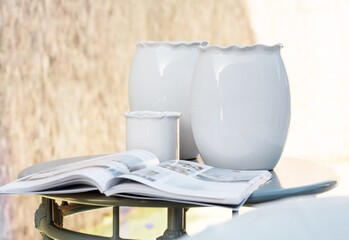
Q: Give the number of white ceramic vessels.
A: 3